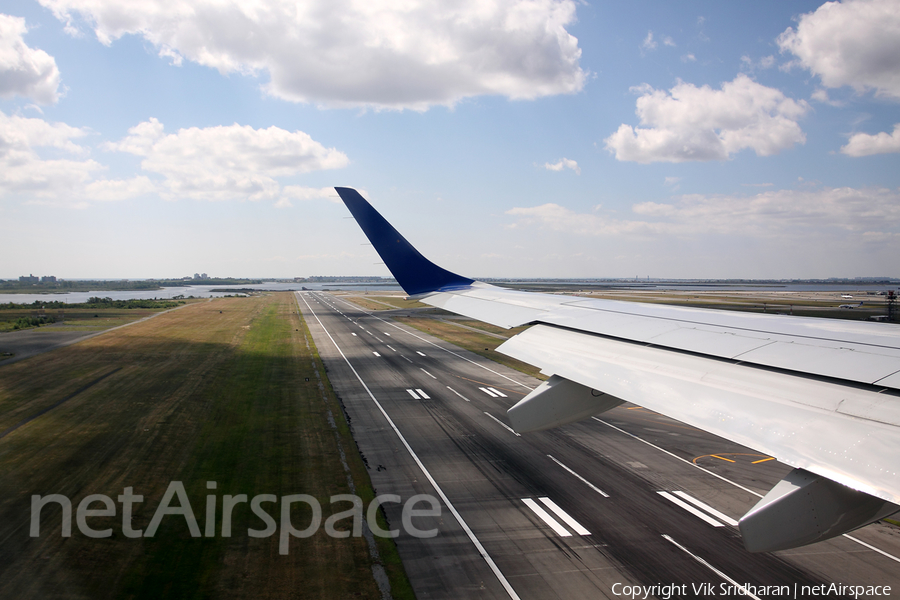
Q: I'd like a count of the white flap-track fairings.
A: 2